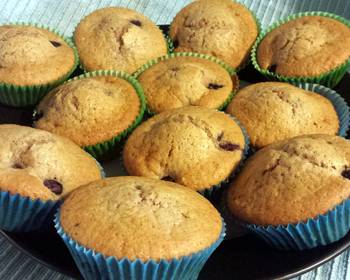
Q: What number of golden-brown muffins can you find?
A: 11